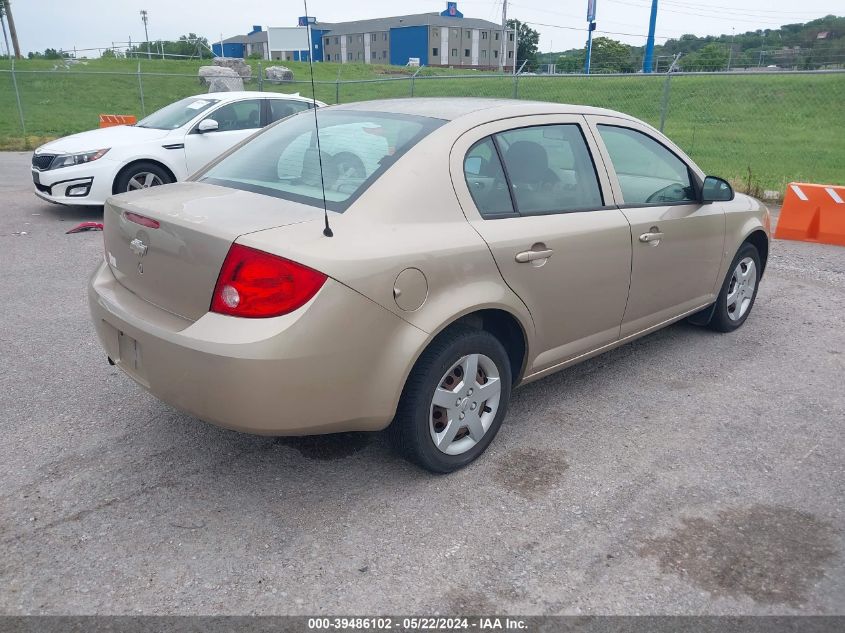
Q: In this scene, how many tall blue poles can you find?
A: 2